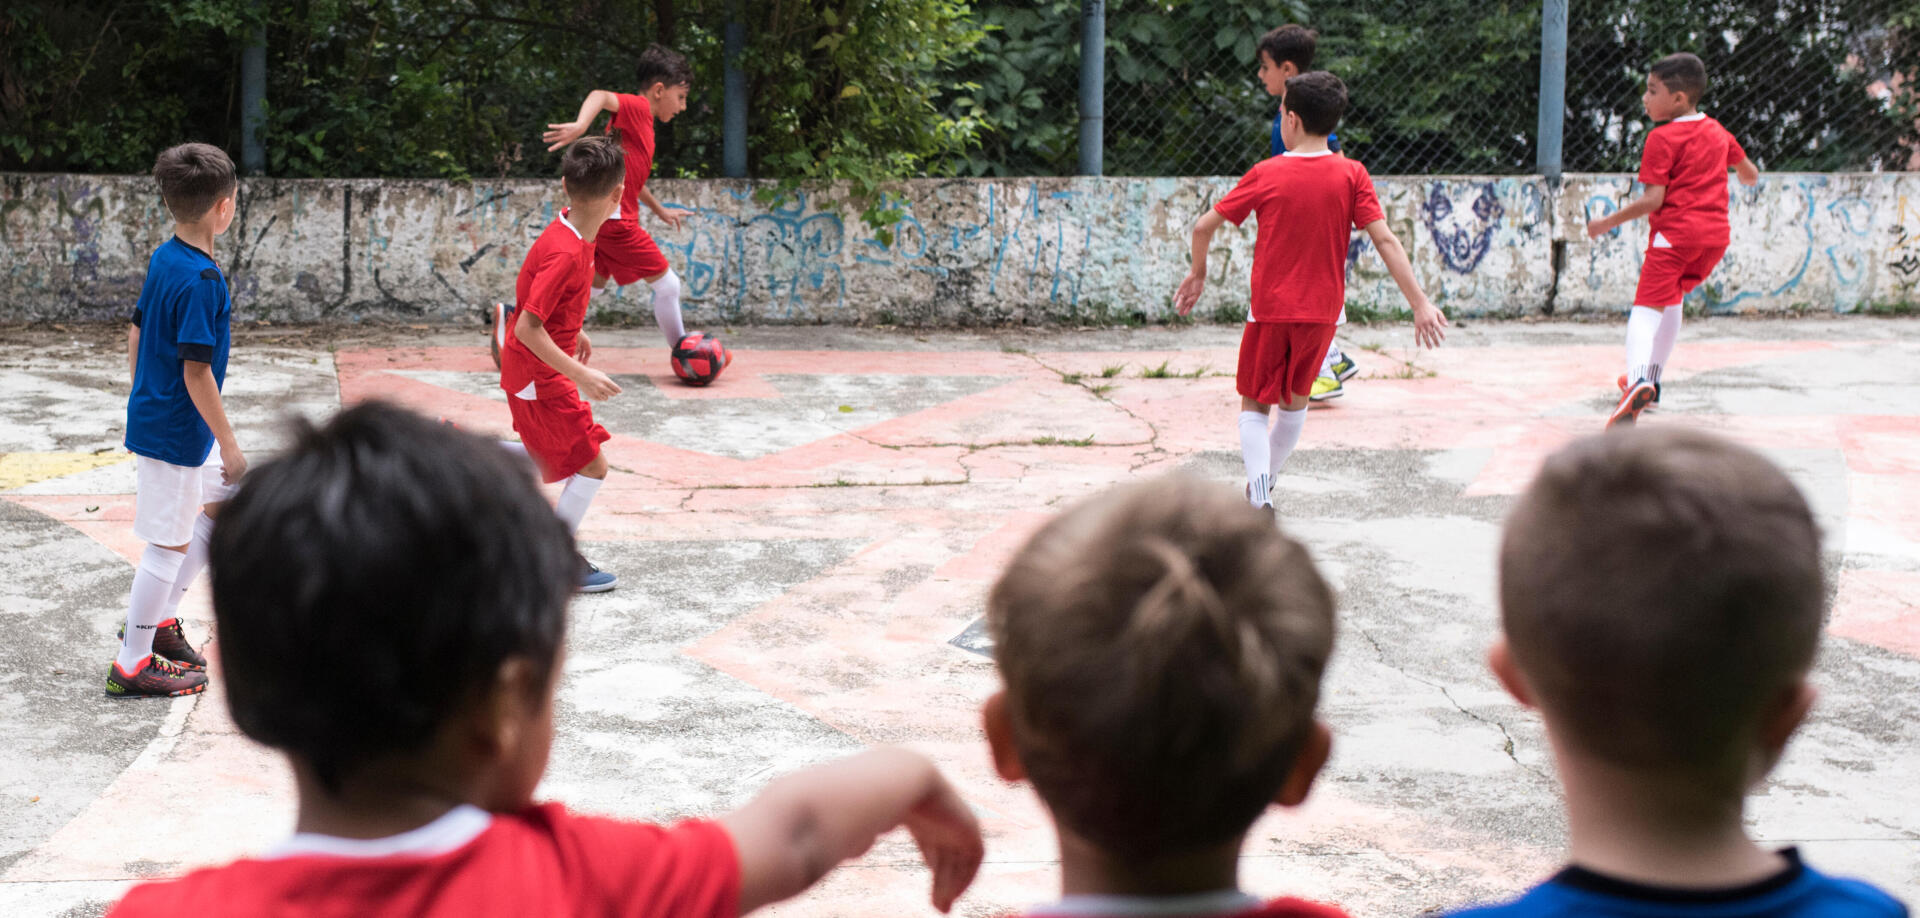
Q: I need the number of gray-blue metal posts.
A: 4